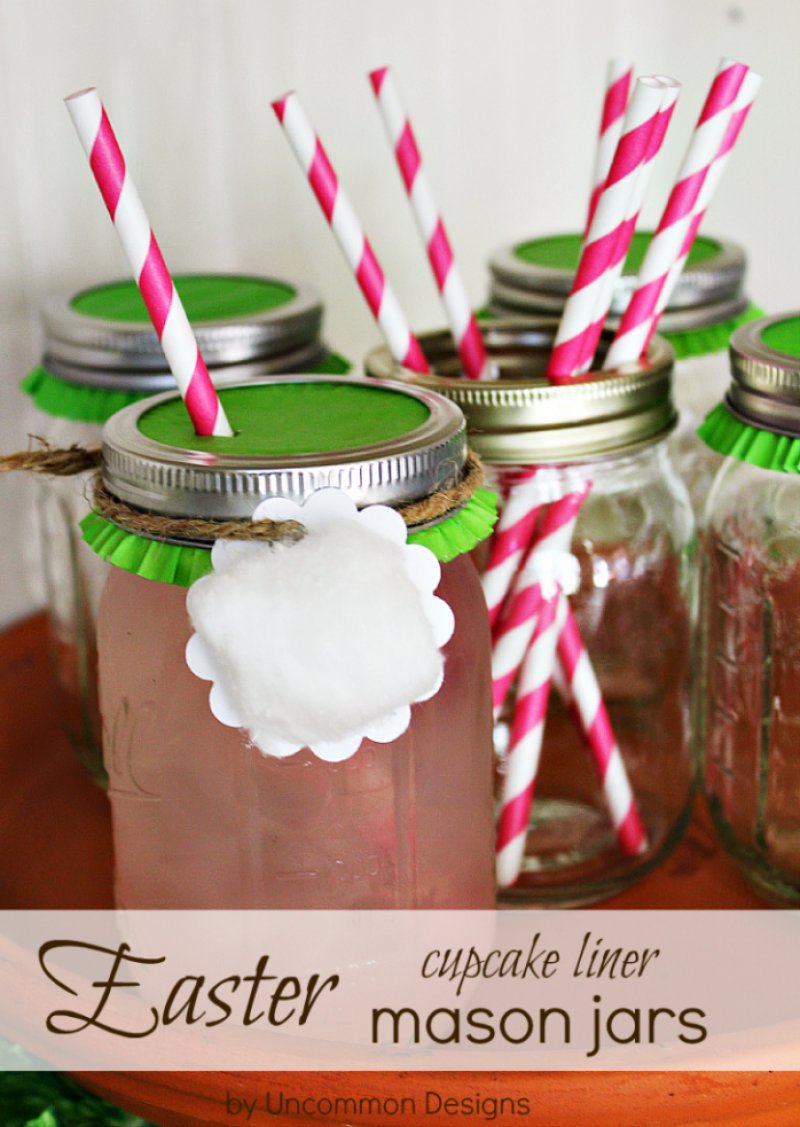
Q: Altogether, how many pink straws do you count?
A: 8